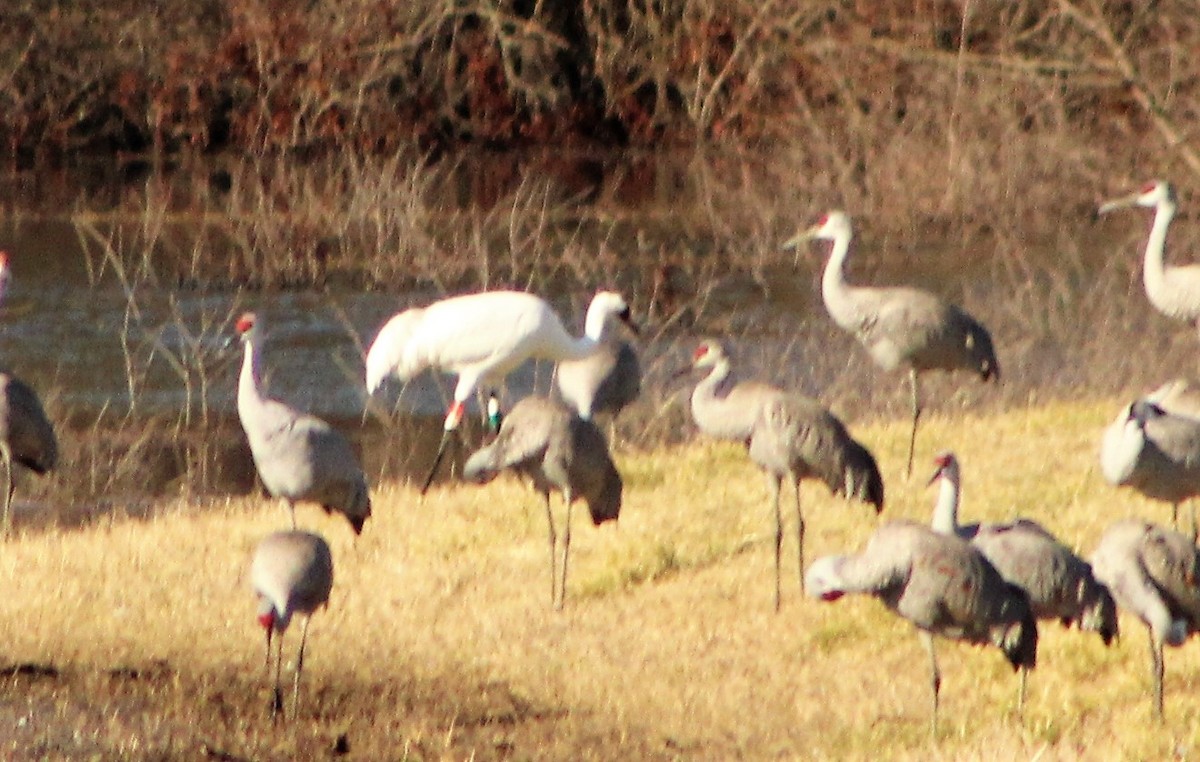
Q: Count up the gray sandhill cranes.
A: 12